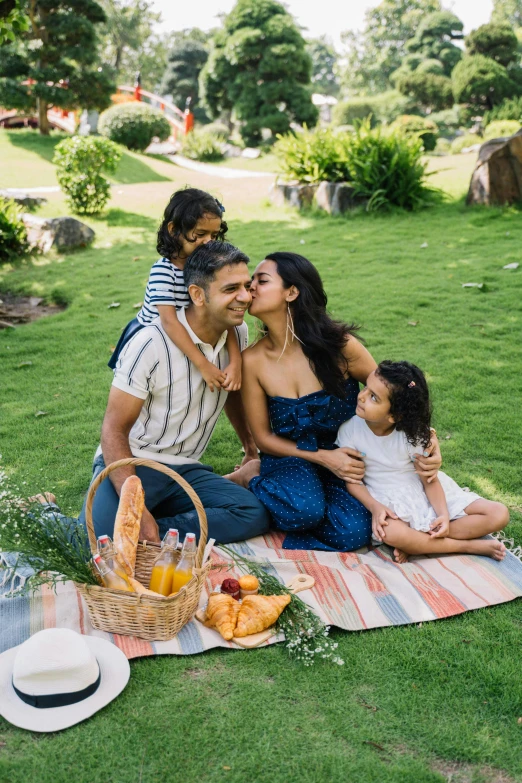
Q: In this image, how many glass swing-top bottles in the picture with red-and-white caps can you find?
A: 4